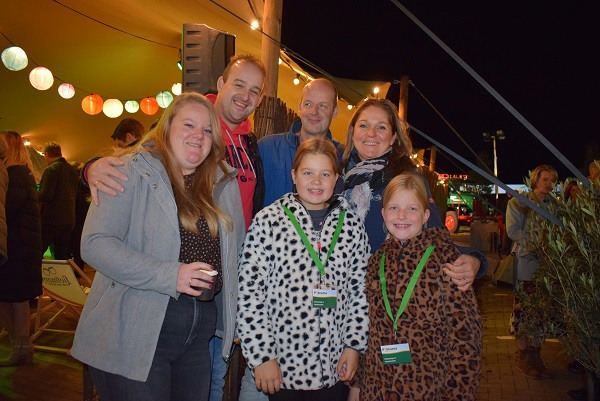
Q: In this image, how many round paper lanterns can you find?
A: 9